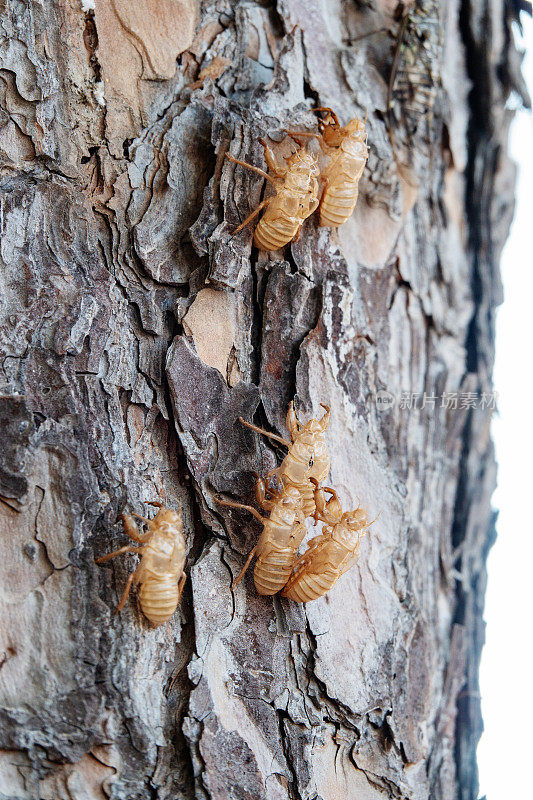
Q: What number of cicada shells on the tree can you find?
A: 6